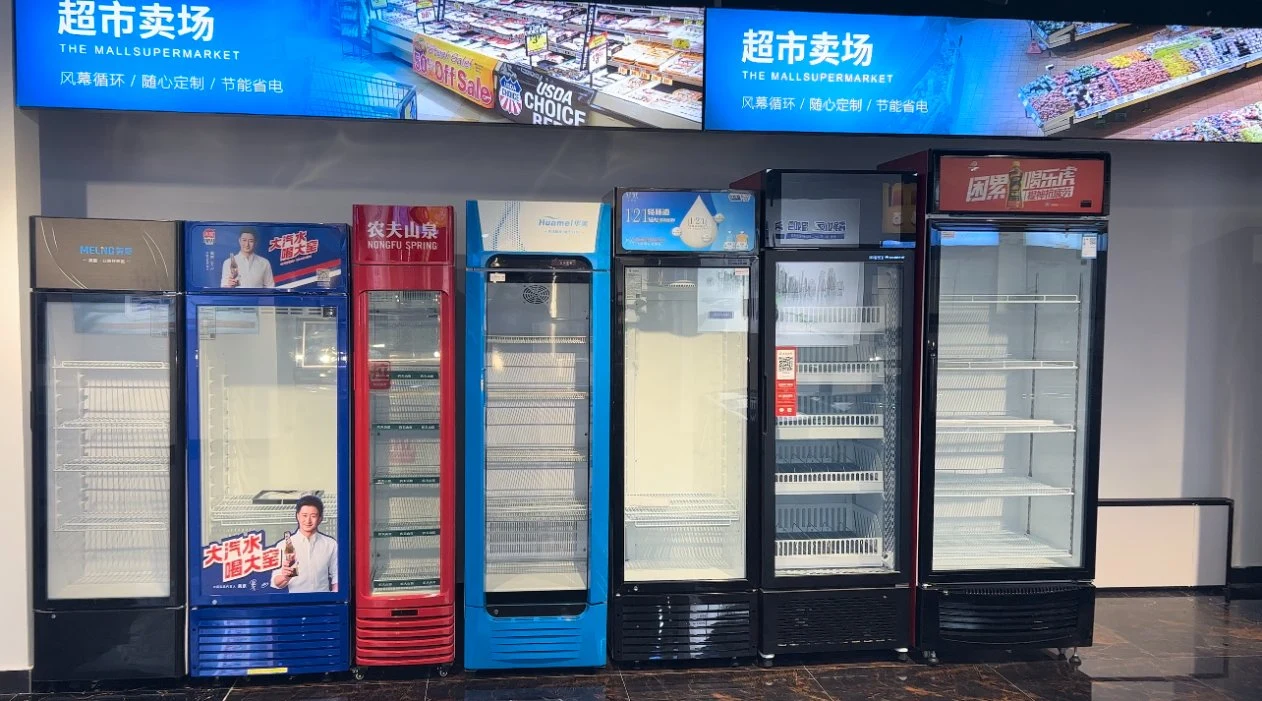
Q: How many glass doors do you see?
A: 7